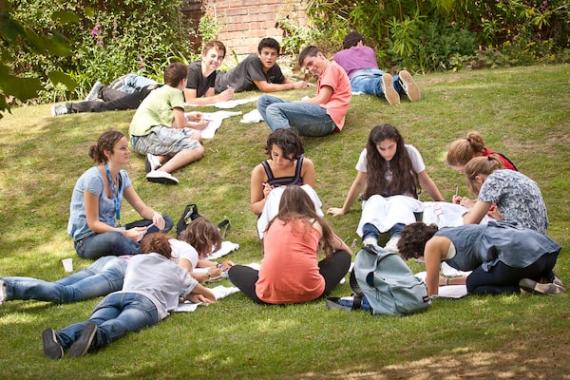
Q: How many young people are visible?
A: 14